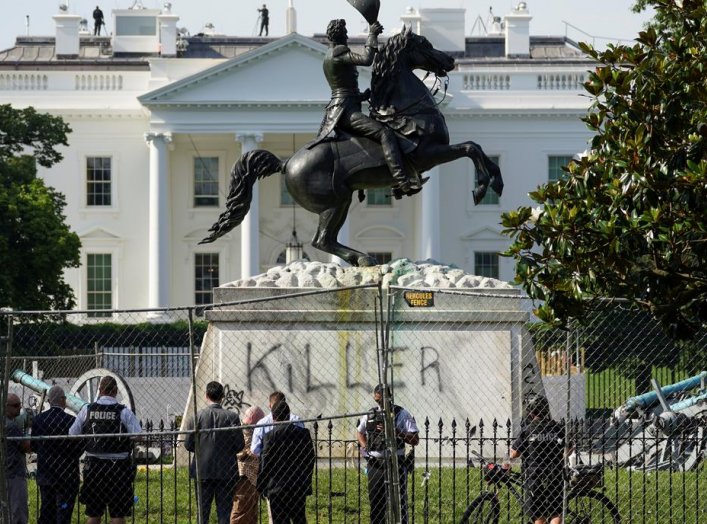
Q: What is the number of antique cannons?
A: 3